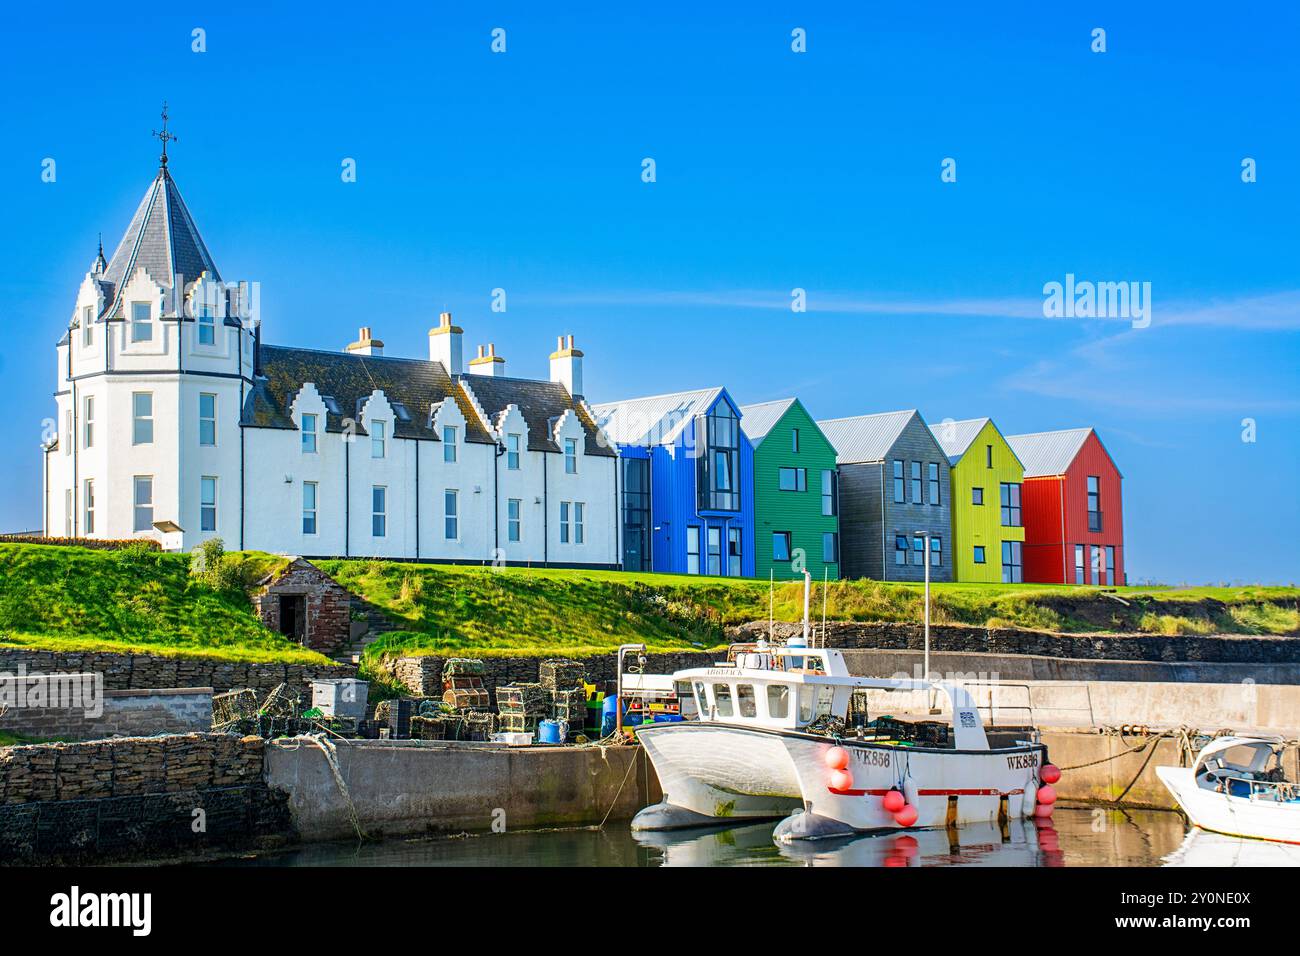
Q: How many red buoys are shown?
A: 7